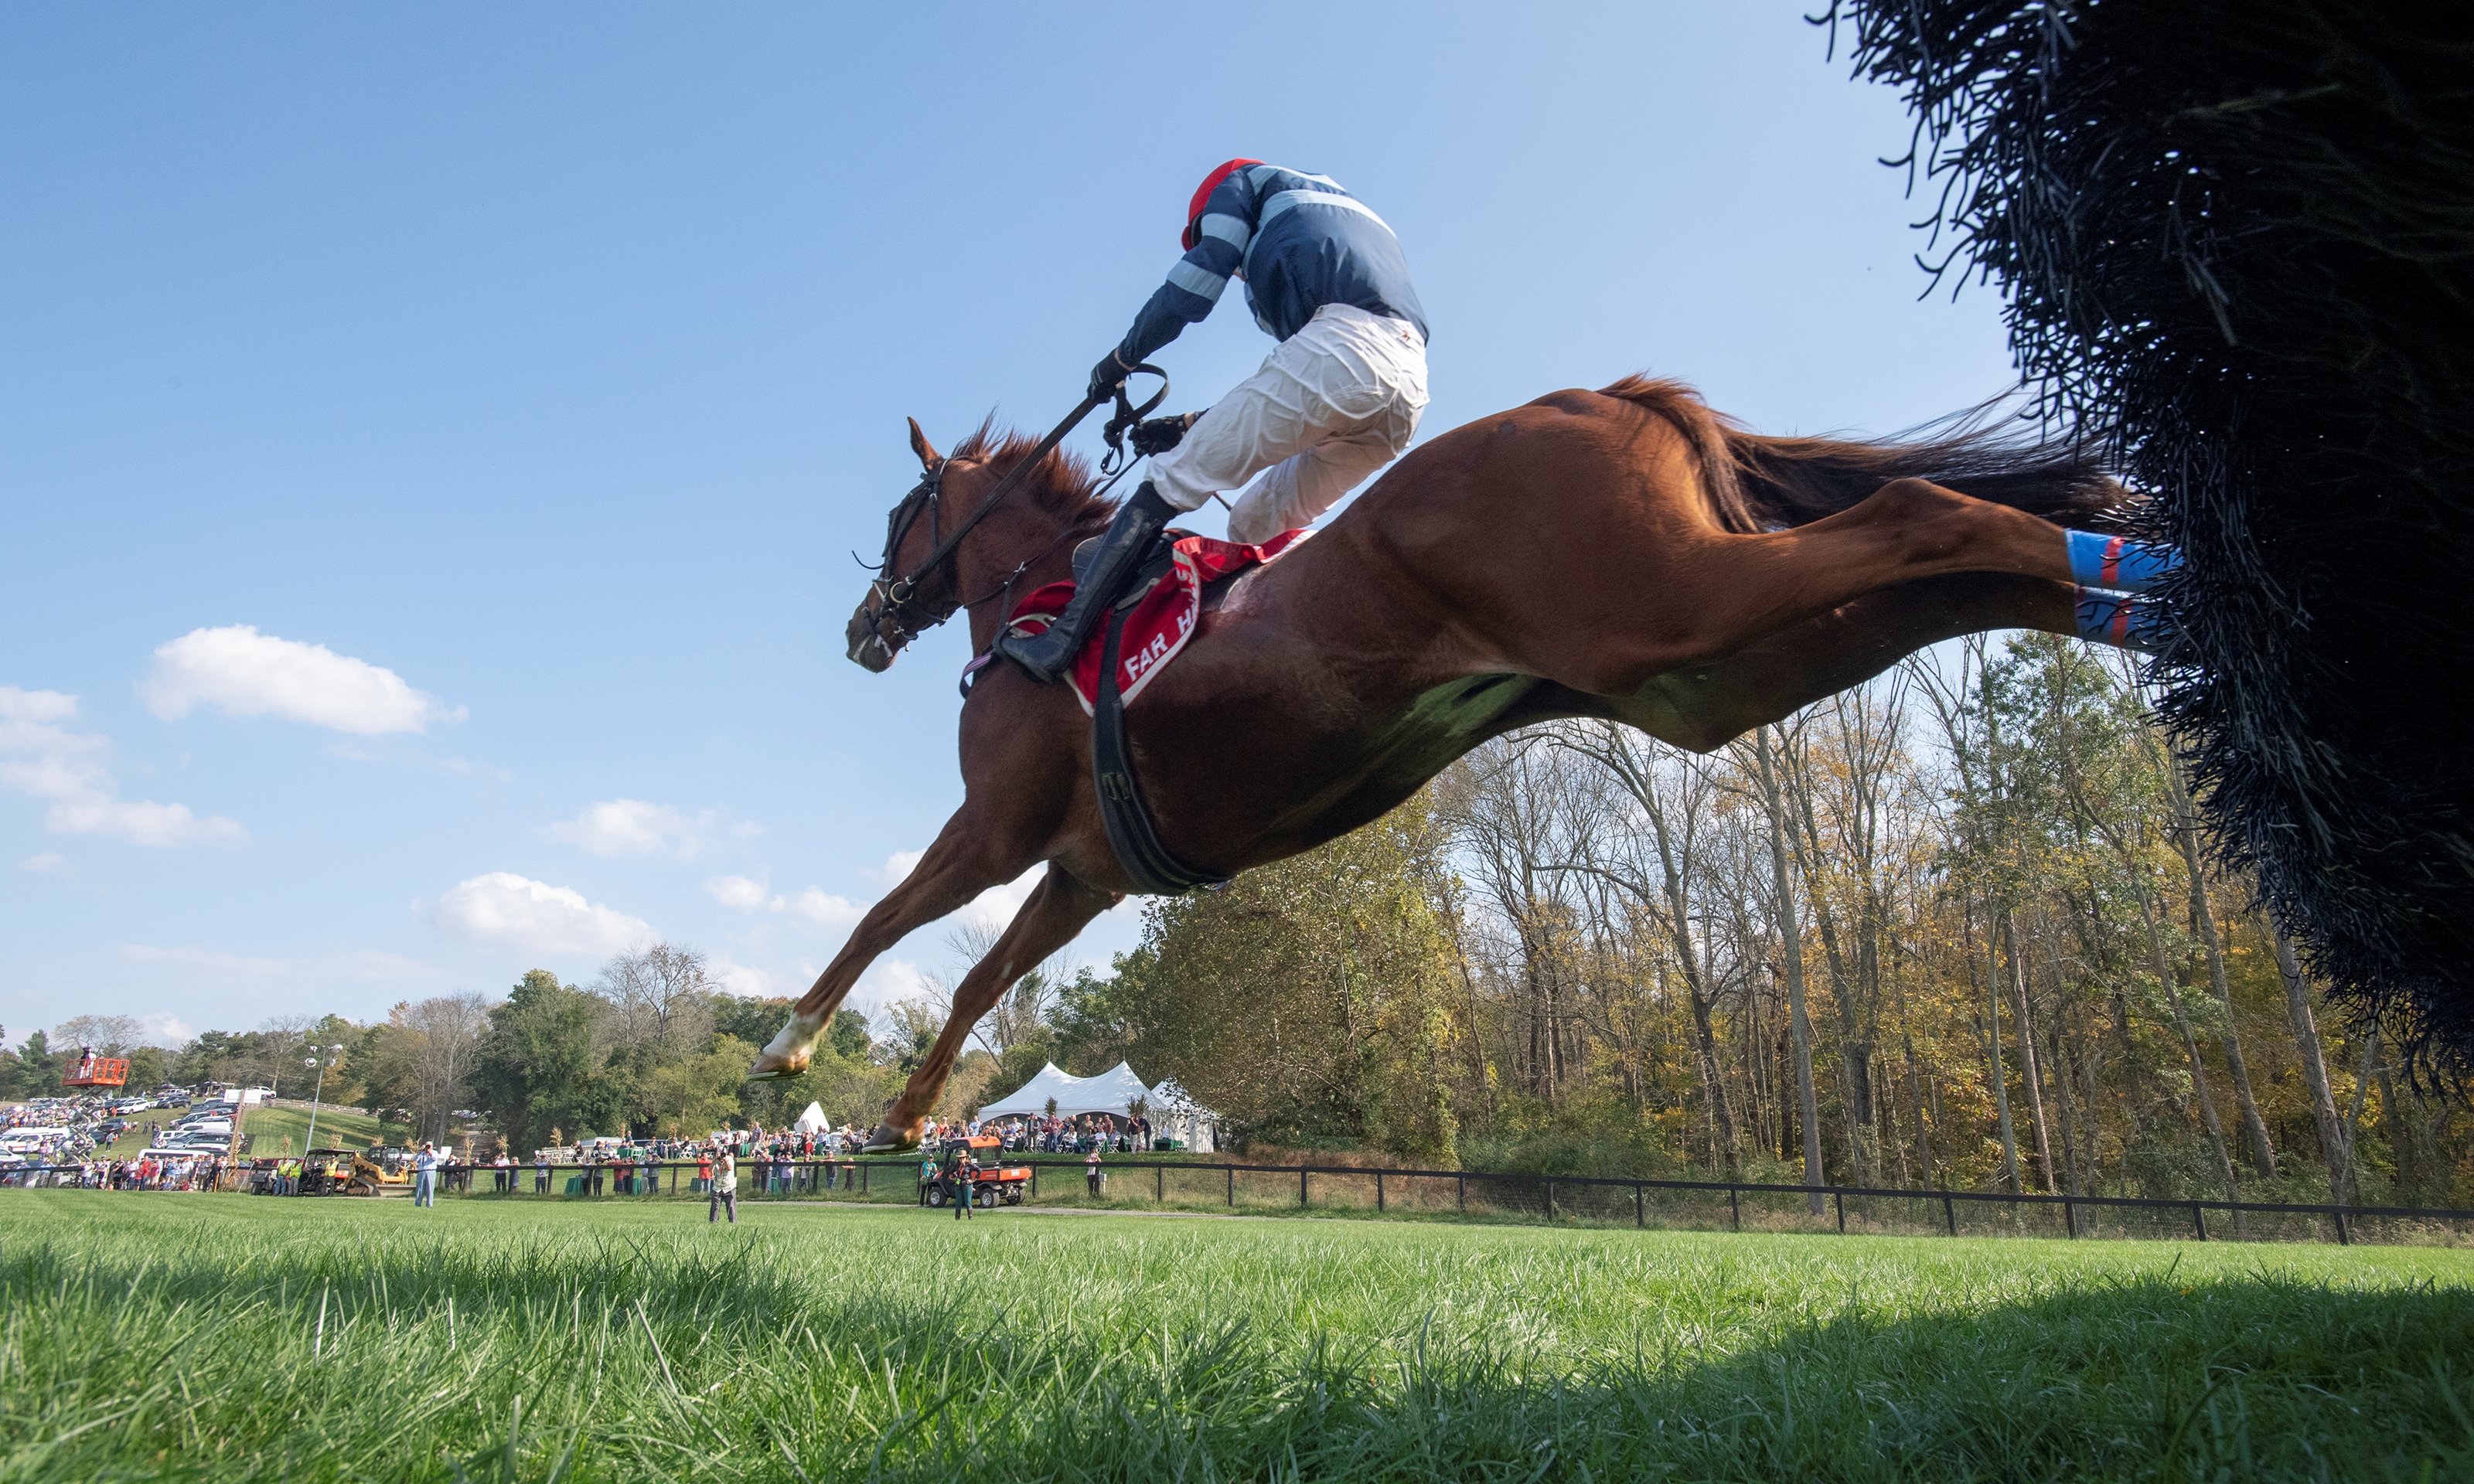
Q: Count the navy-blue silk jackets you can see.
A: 1